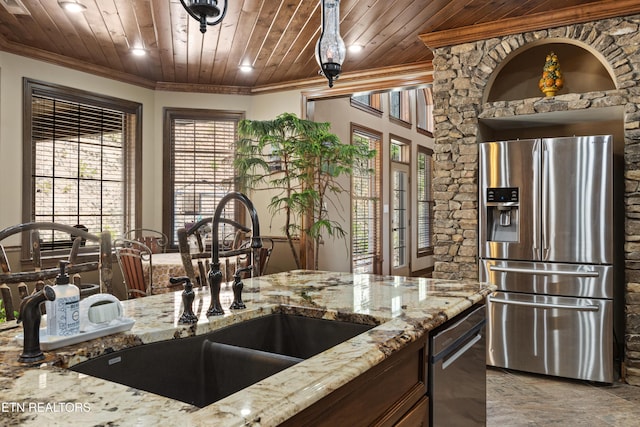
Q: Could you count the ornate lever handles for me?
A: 2